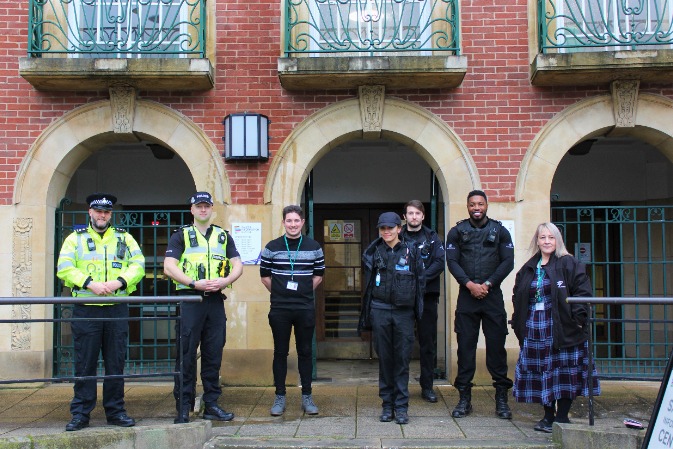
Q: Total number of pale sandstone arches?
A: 3